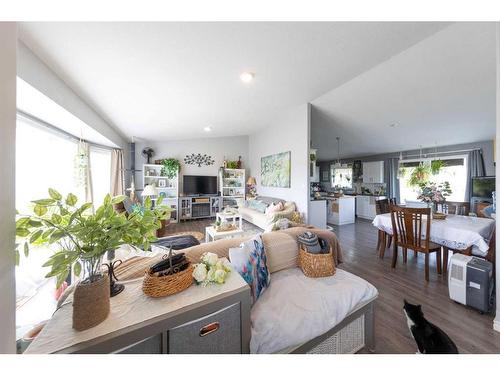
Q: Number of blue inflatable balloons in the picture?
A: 0